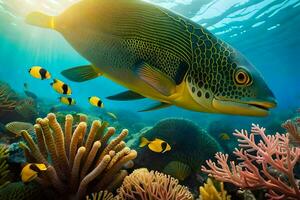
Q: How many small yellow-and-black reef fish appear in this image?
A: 6